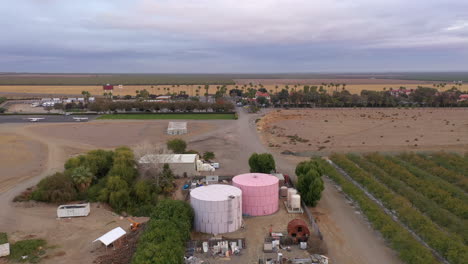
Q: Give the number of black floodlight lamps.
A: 0